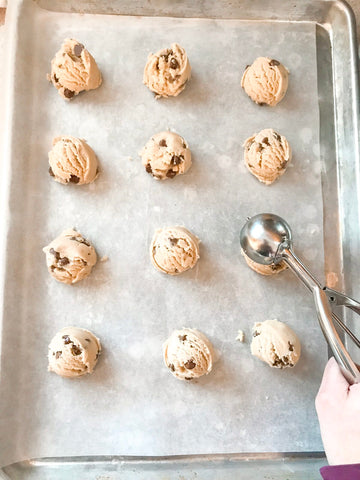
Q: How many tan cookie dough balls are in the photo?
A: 12